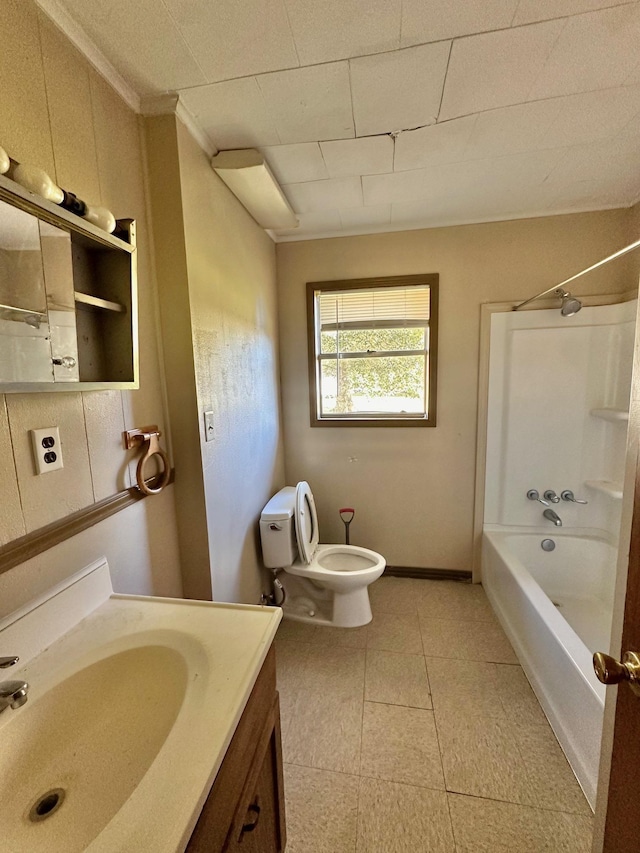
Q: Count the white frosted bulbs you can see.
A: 3